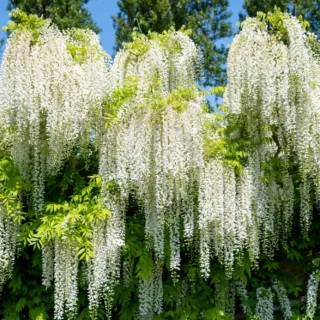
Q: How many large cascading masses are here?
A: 3